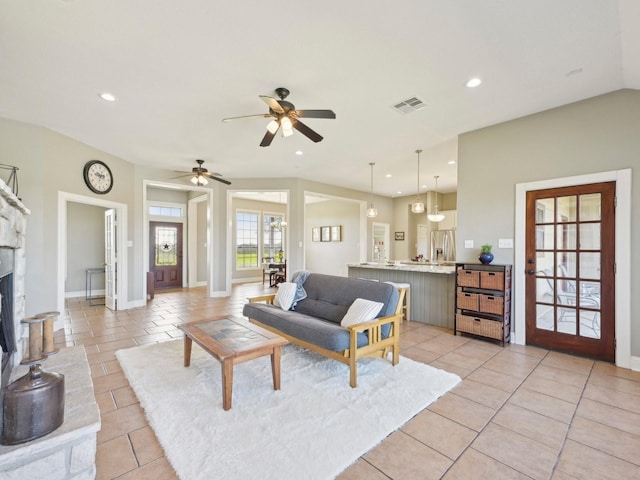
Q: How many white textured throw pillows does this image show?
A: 2